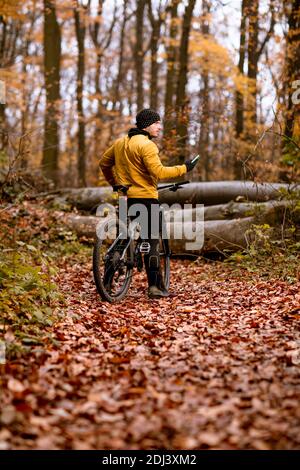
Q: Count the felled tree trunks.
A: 3